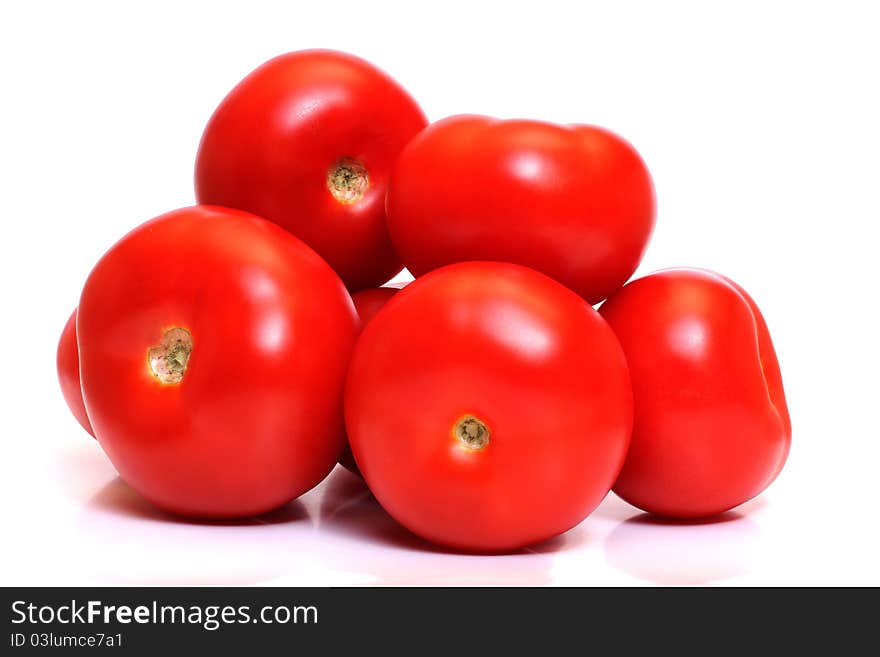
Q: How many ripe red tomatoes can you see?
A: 7